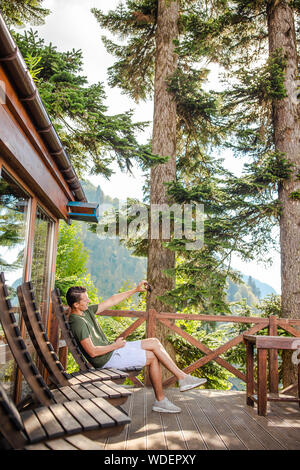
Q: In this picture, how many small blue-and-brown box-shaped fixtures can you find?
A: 1